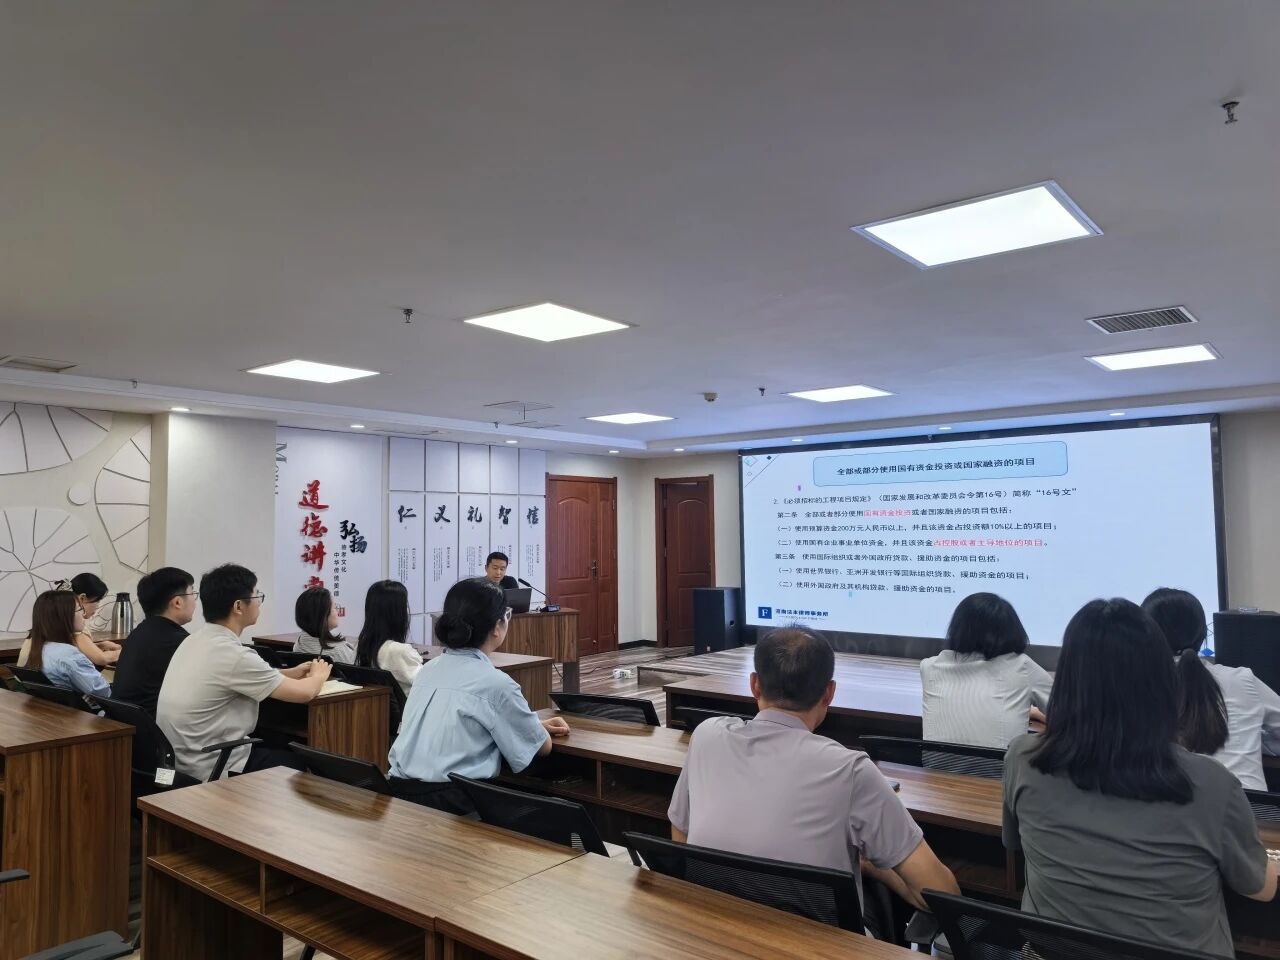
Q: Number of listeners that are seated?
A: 11